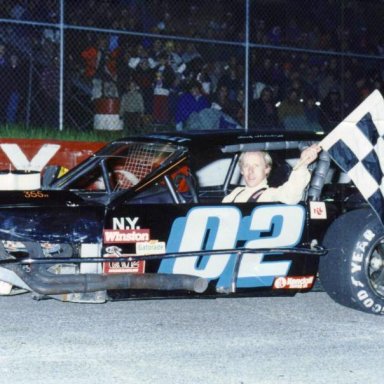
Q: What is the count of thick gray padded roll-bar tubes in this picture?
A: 2